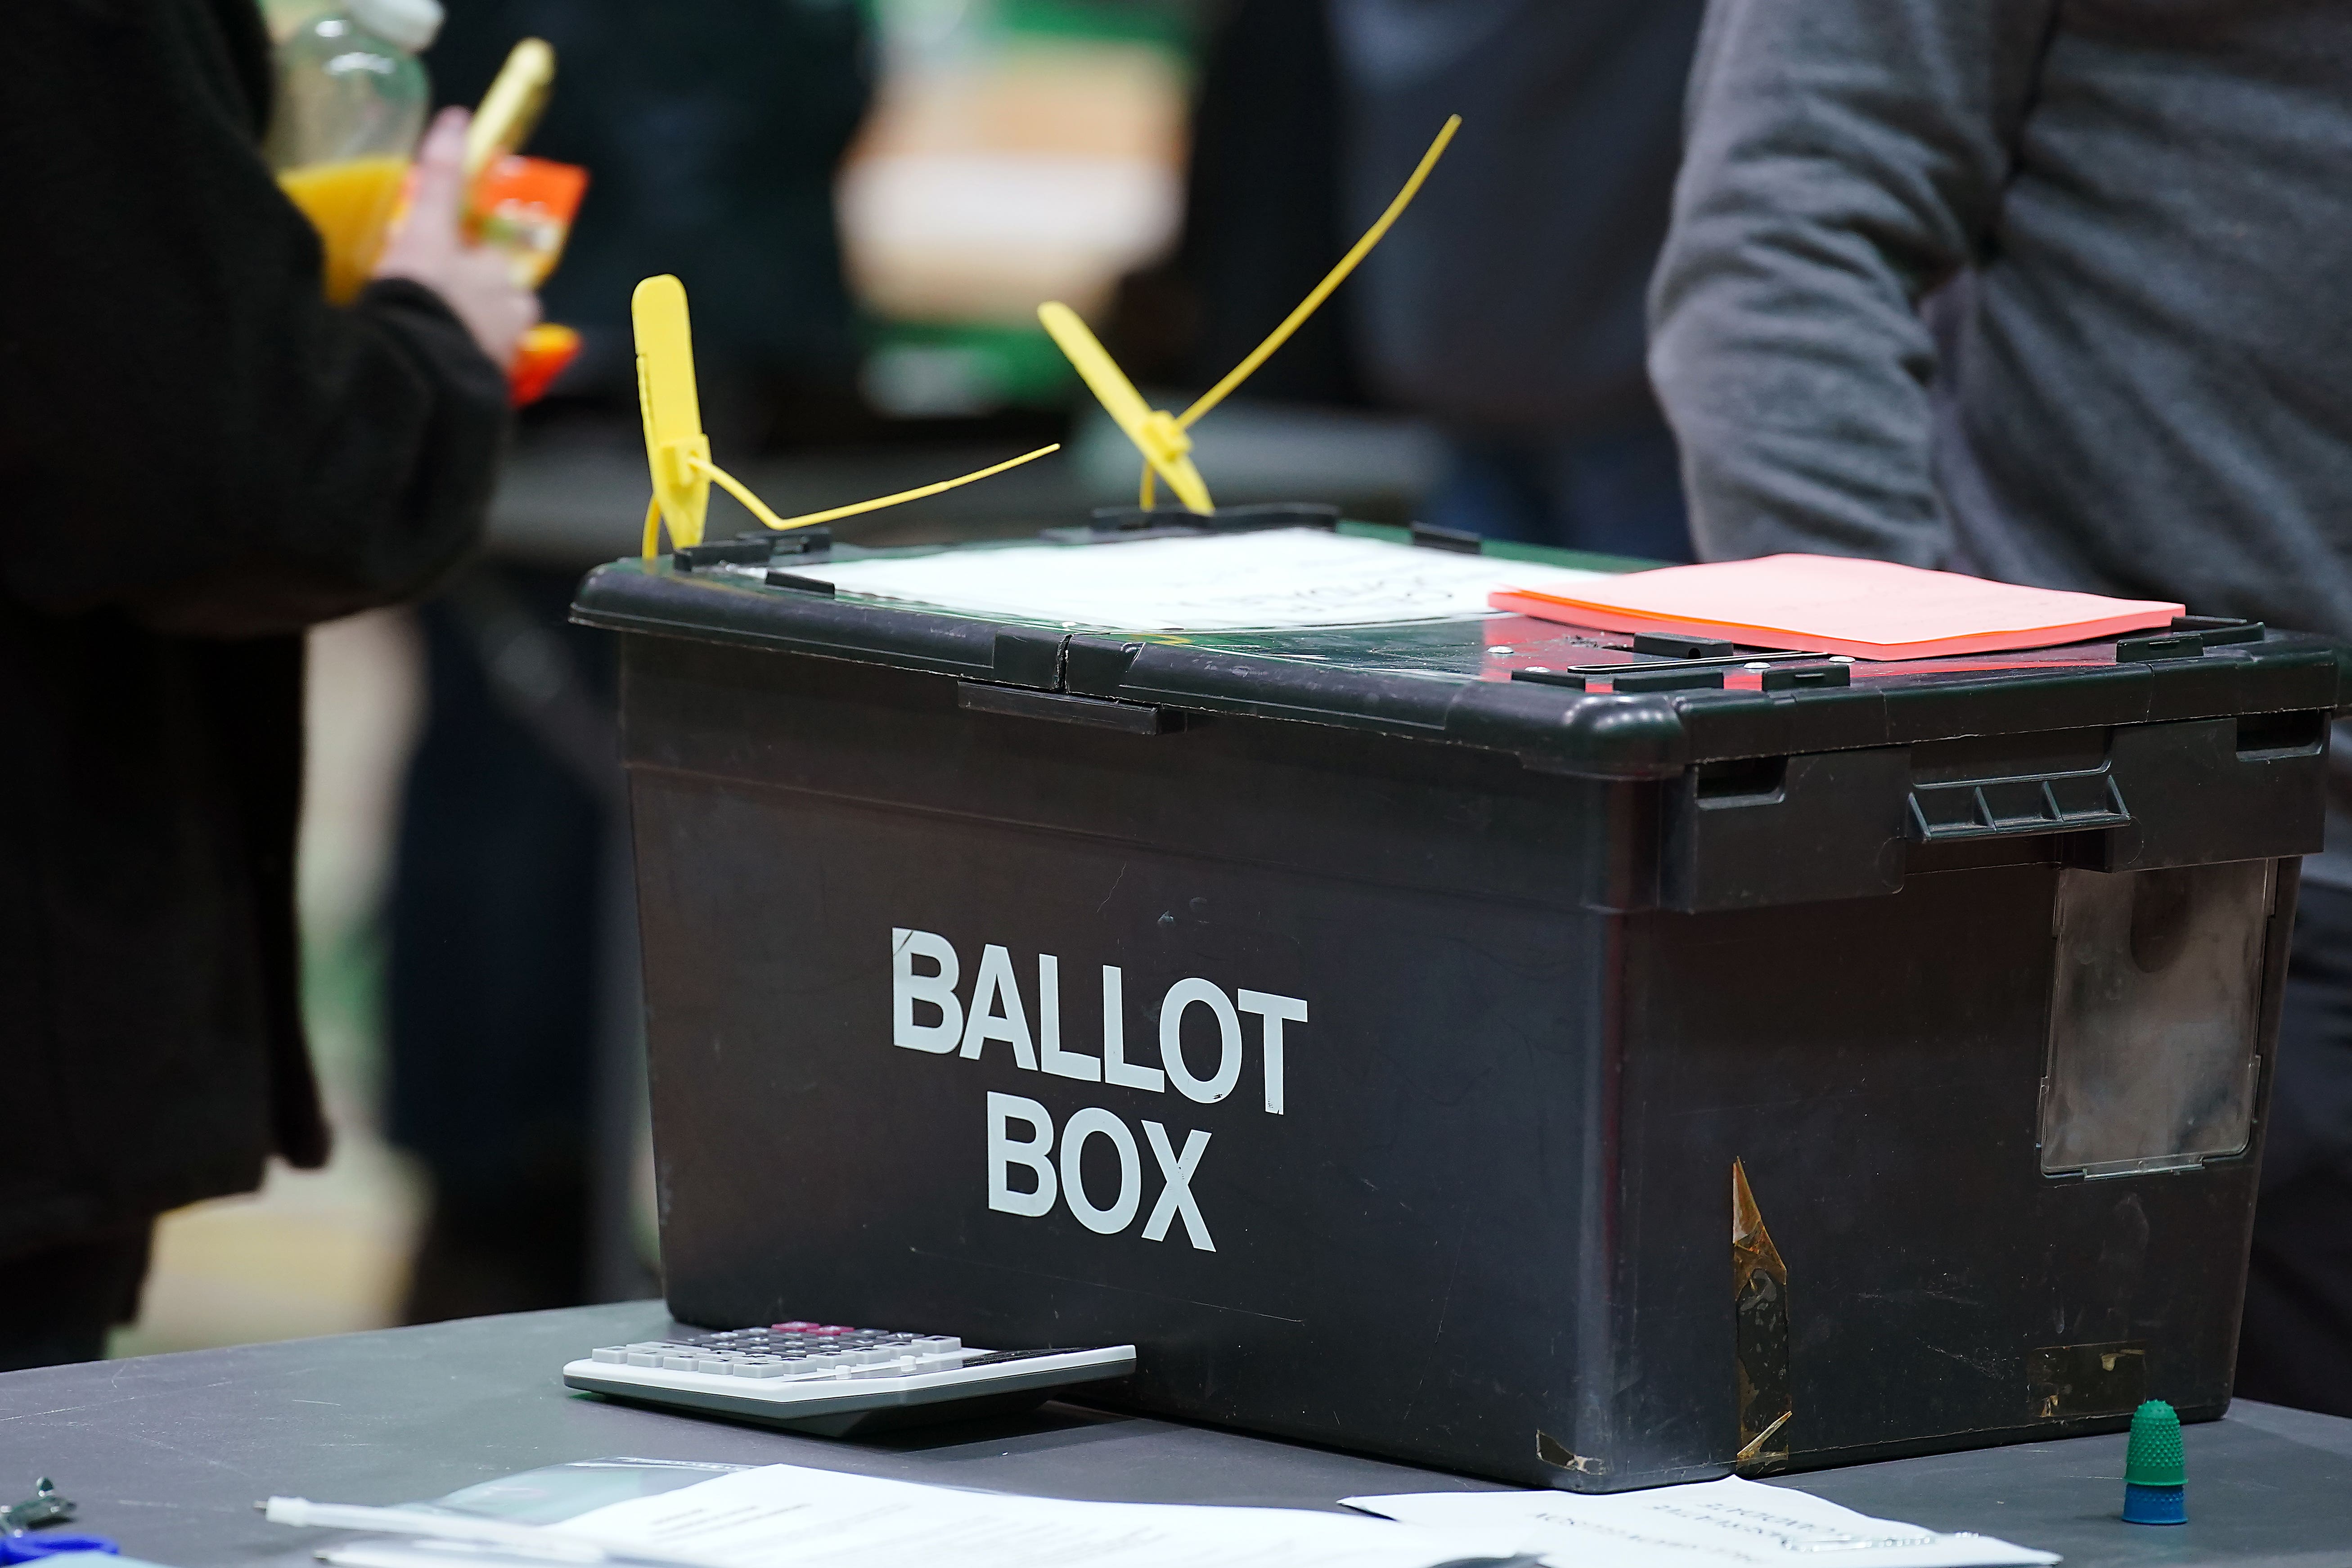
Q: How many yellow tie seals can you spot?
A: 2